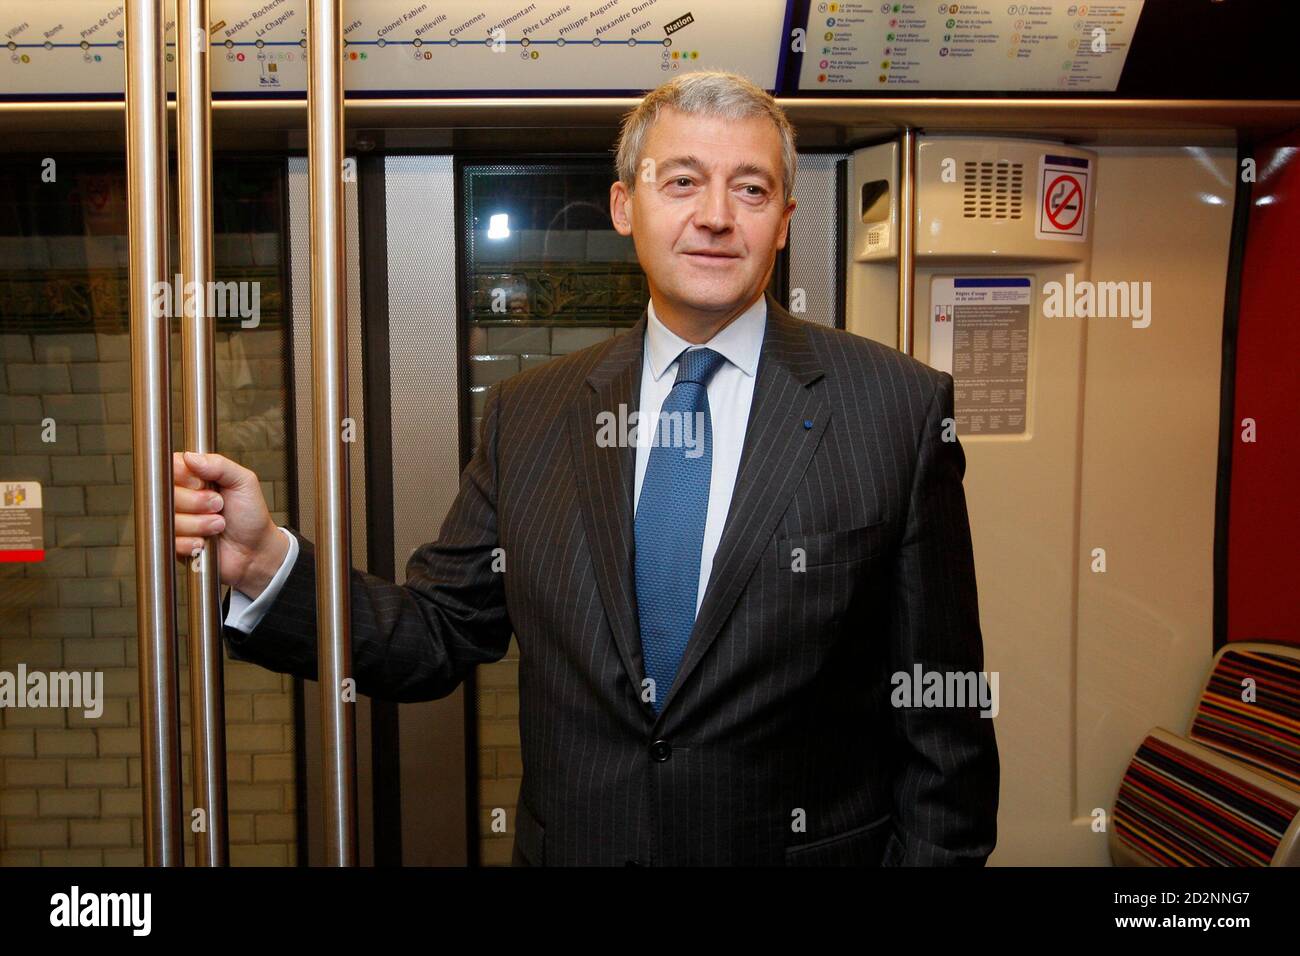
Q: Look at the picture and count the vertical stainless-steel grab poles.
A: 4